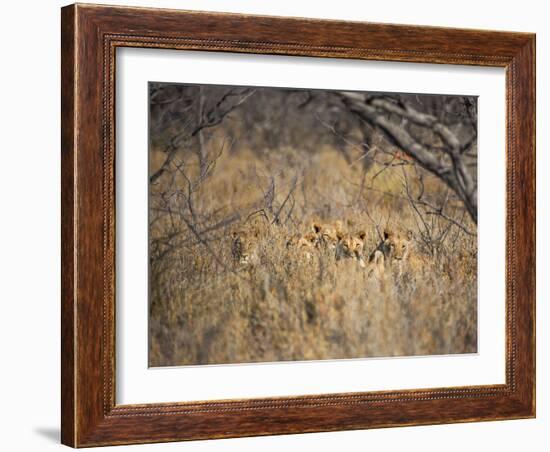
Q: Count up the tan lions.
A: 5